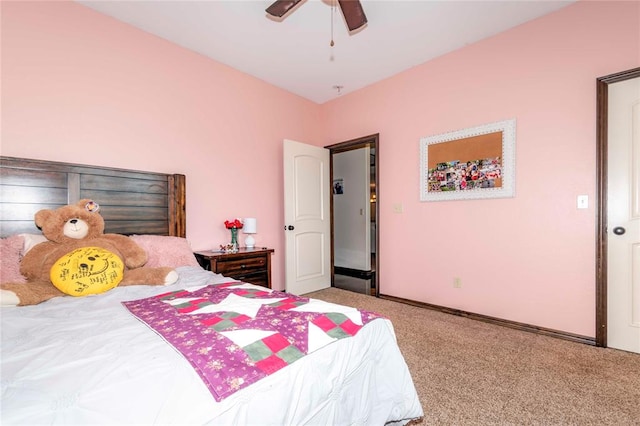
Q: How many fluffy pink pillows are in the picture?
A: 2